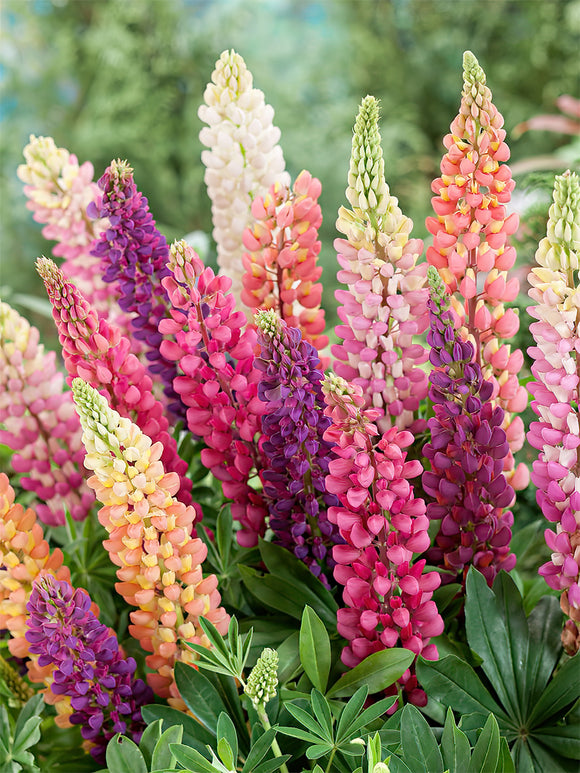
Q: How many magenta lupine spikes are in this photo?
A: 3